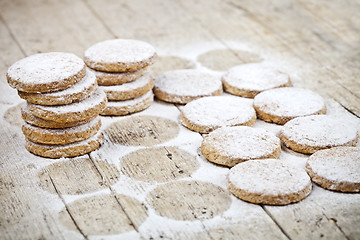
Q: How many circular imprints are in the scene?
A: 8